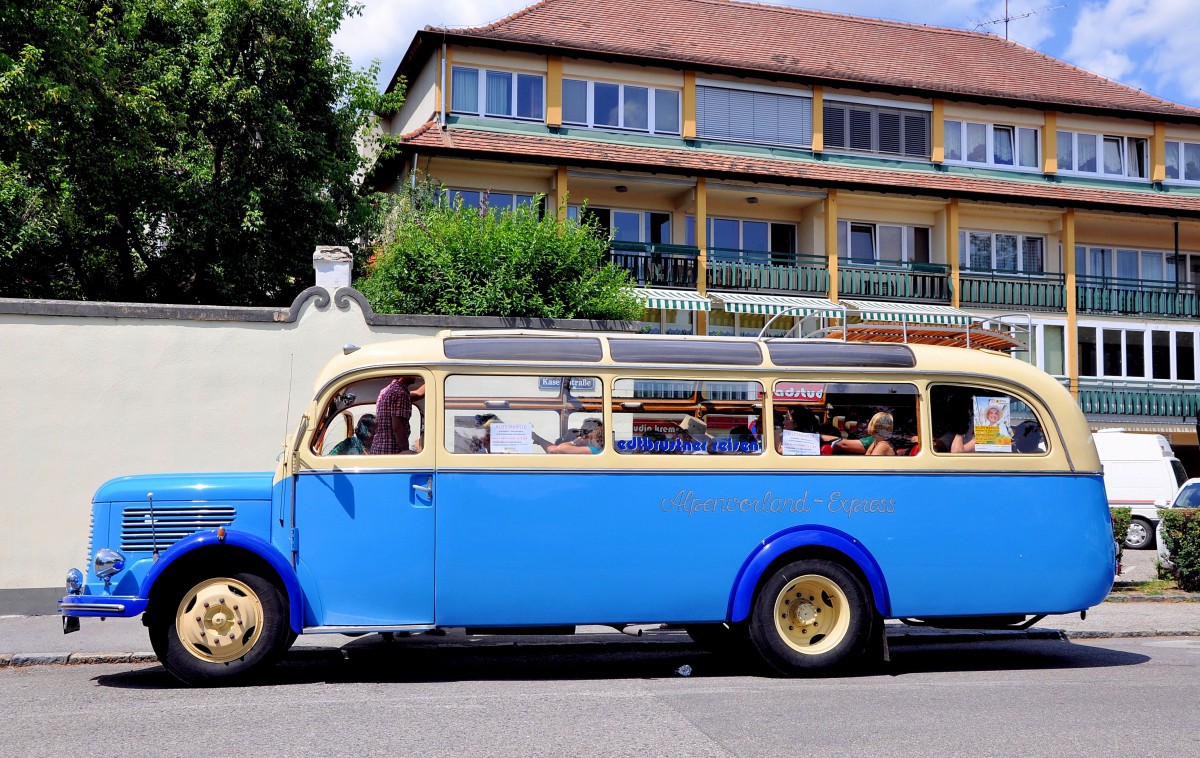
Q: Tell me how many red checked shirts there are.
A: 1